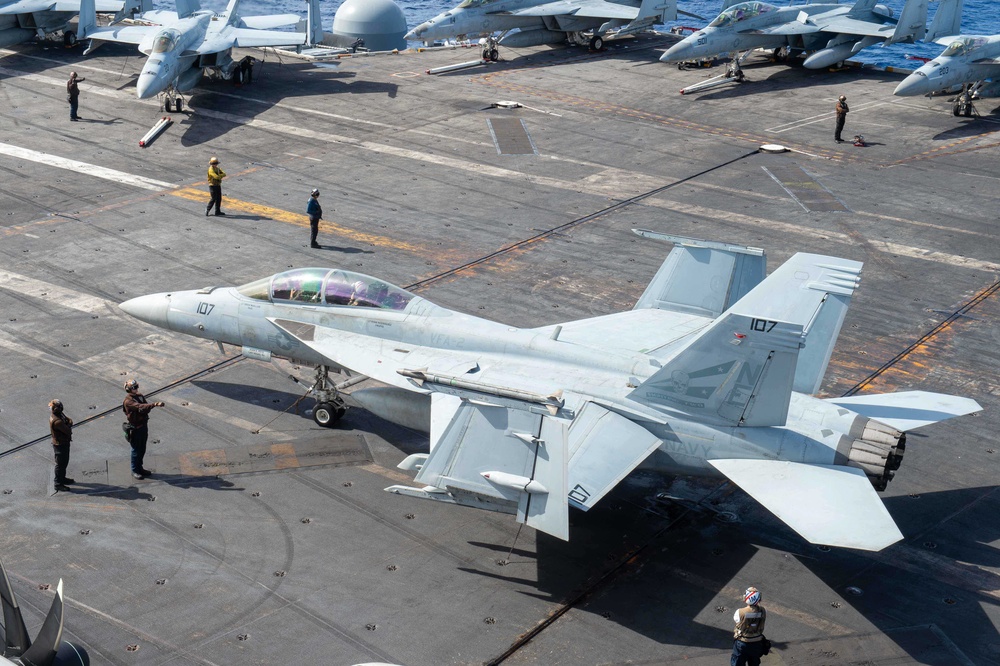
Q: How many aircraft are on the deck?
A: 7